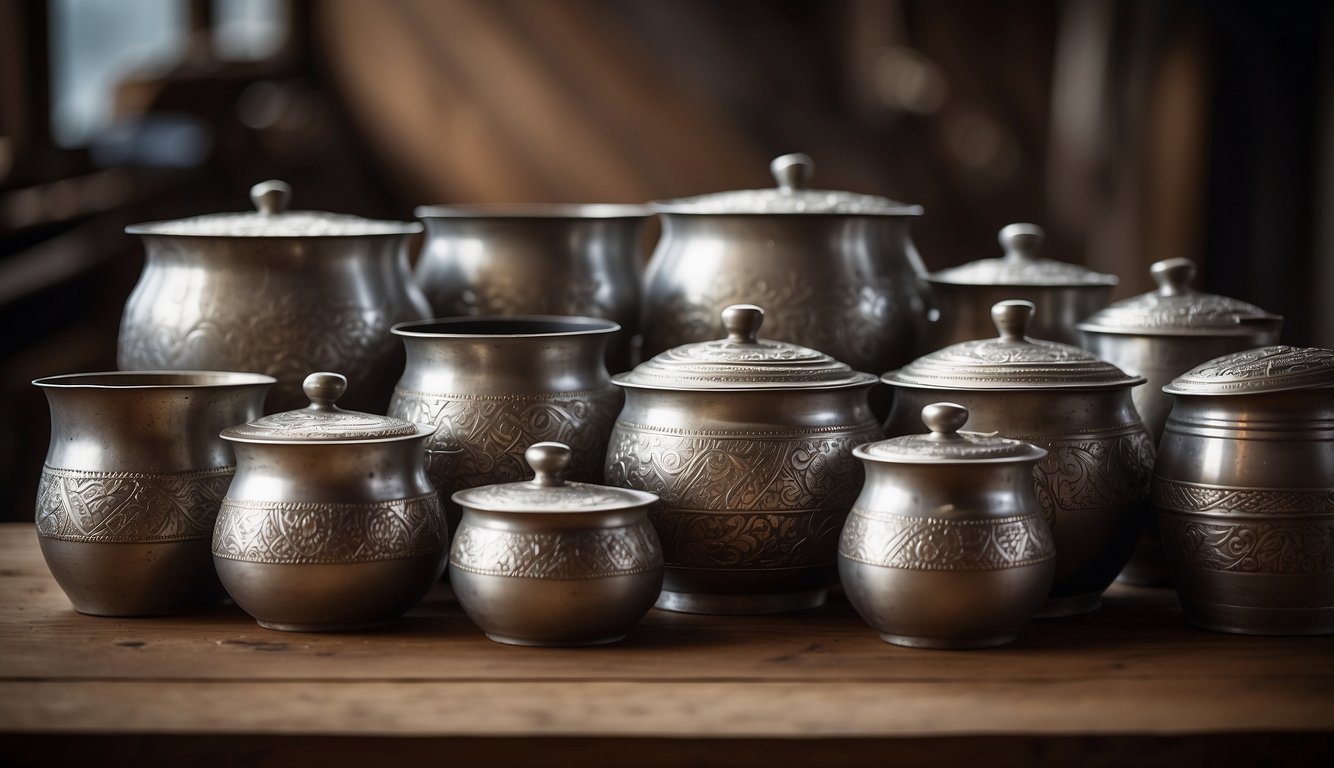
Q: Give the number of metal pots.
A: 13